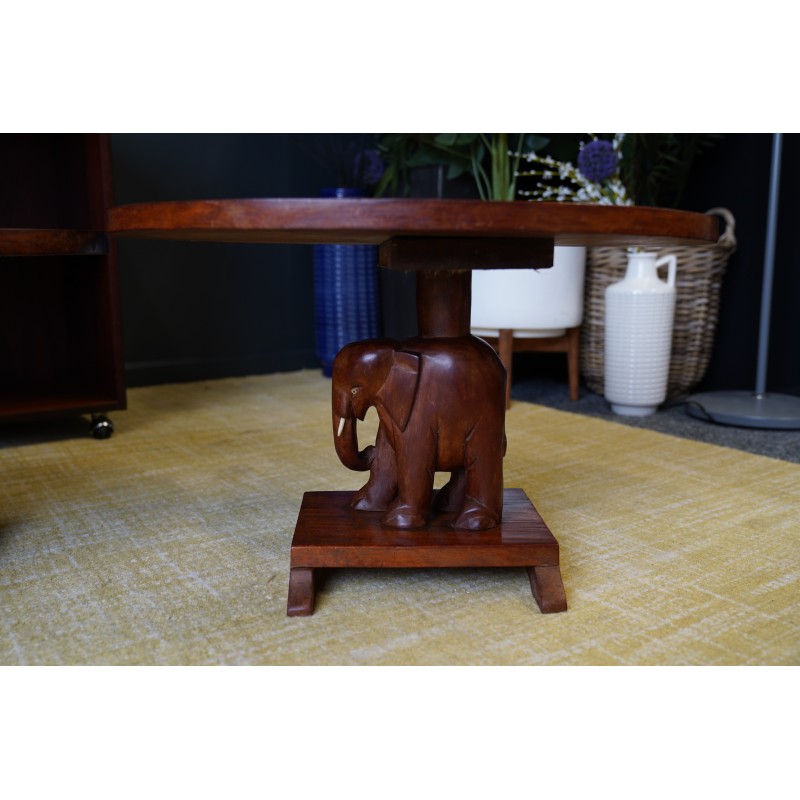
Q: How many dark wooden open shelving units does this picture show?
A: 1